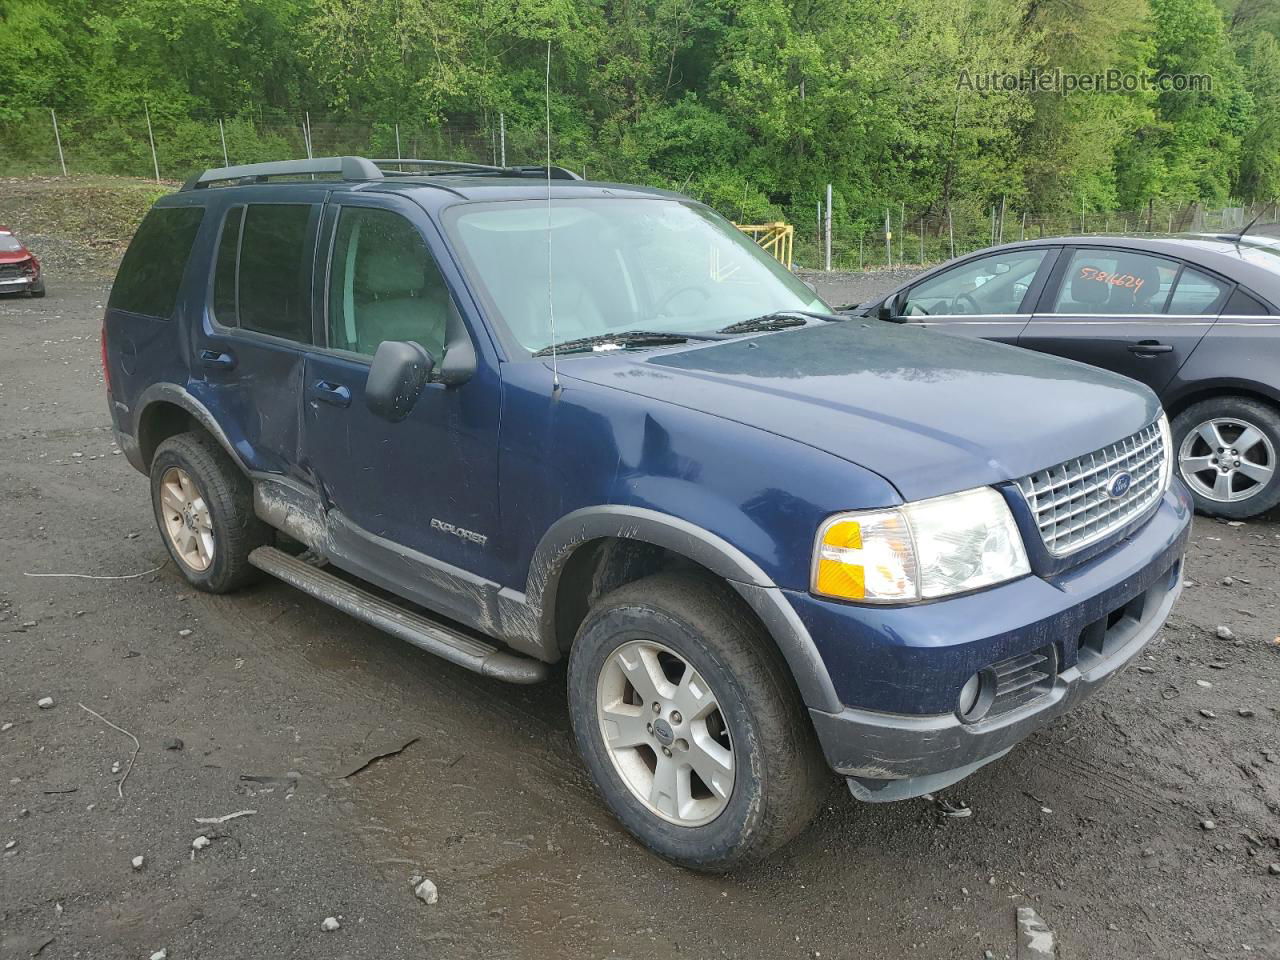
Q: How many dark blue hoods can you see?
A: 1